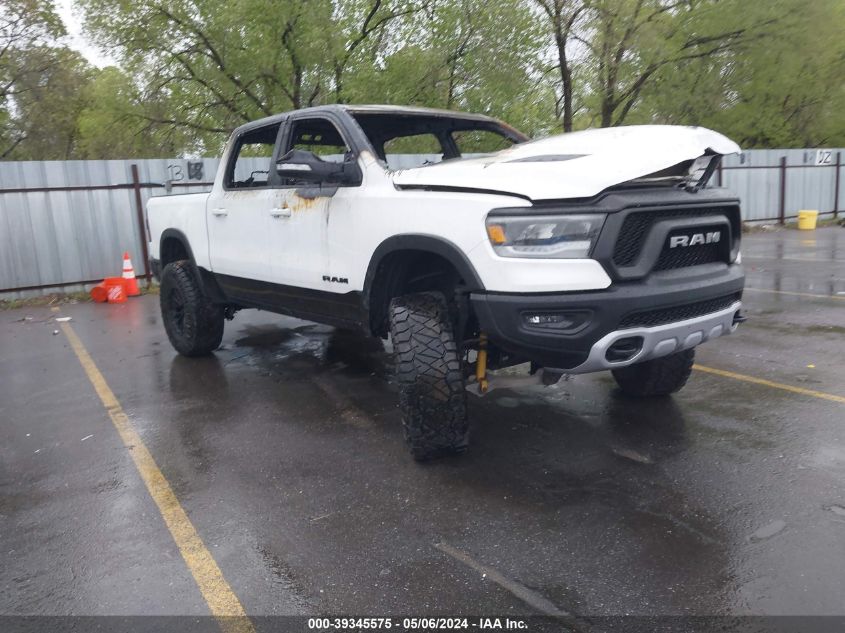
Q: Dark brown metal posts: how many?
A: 4